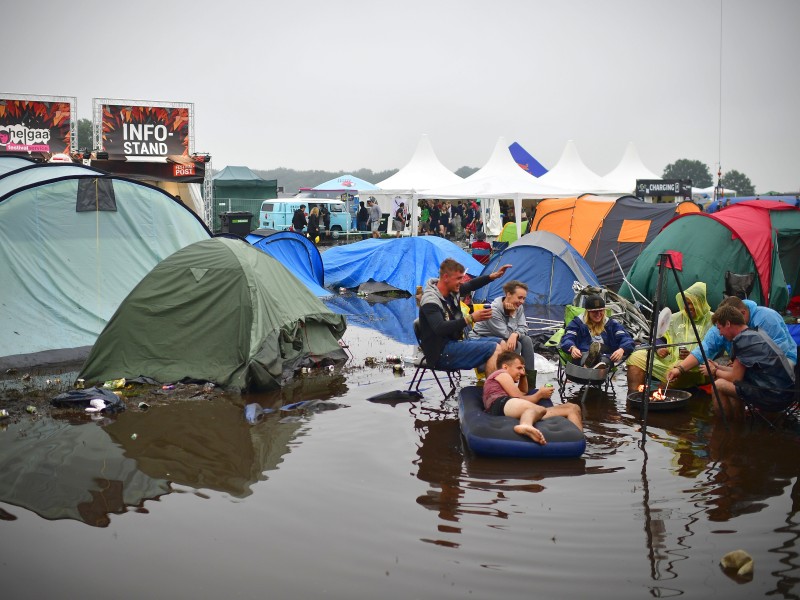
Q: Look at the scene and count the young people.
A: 7